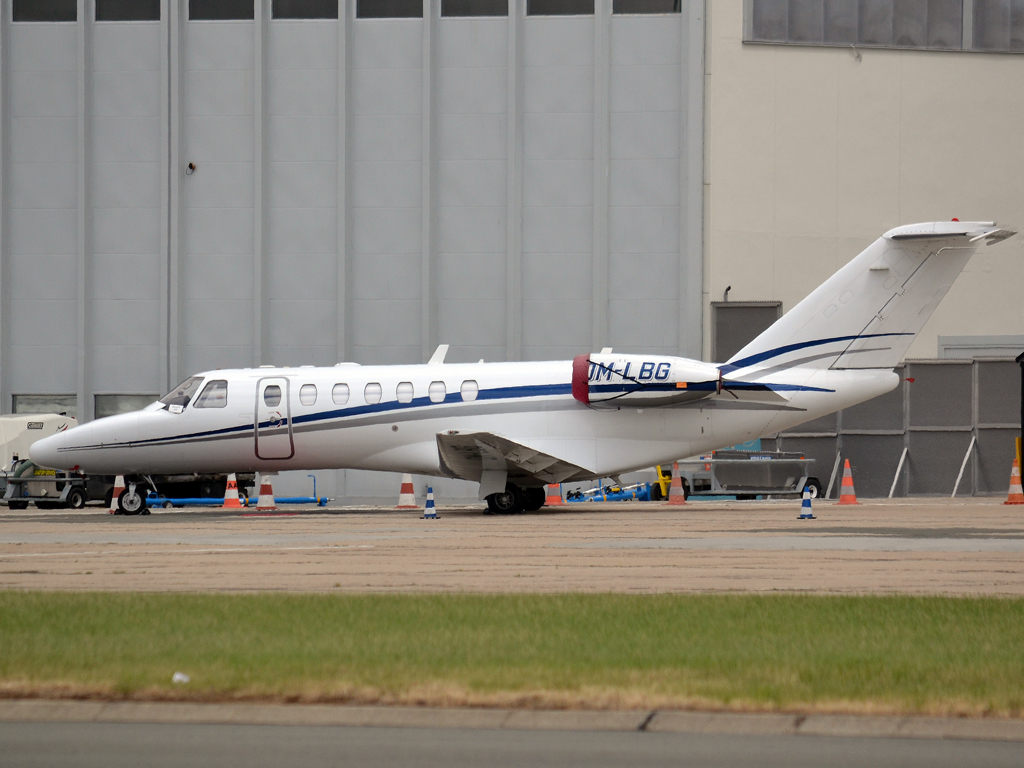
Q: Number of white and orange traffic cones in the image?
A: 8